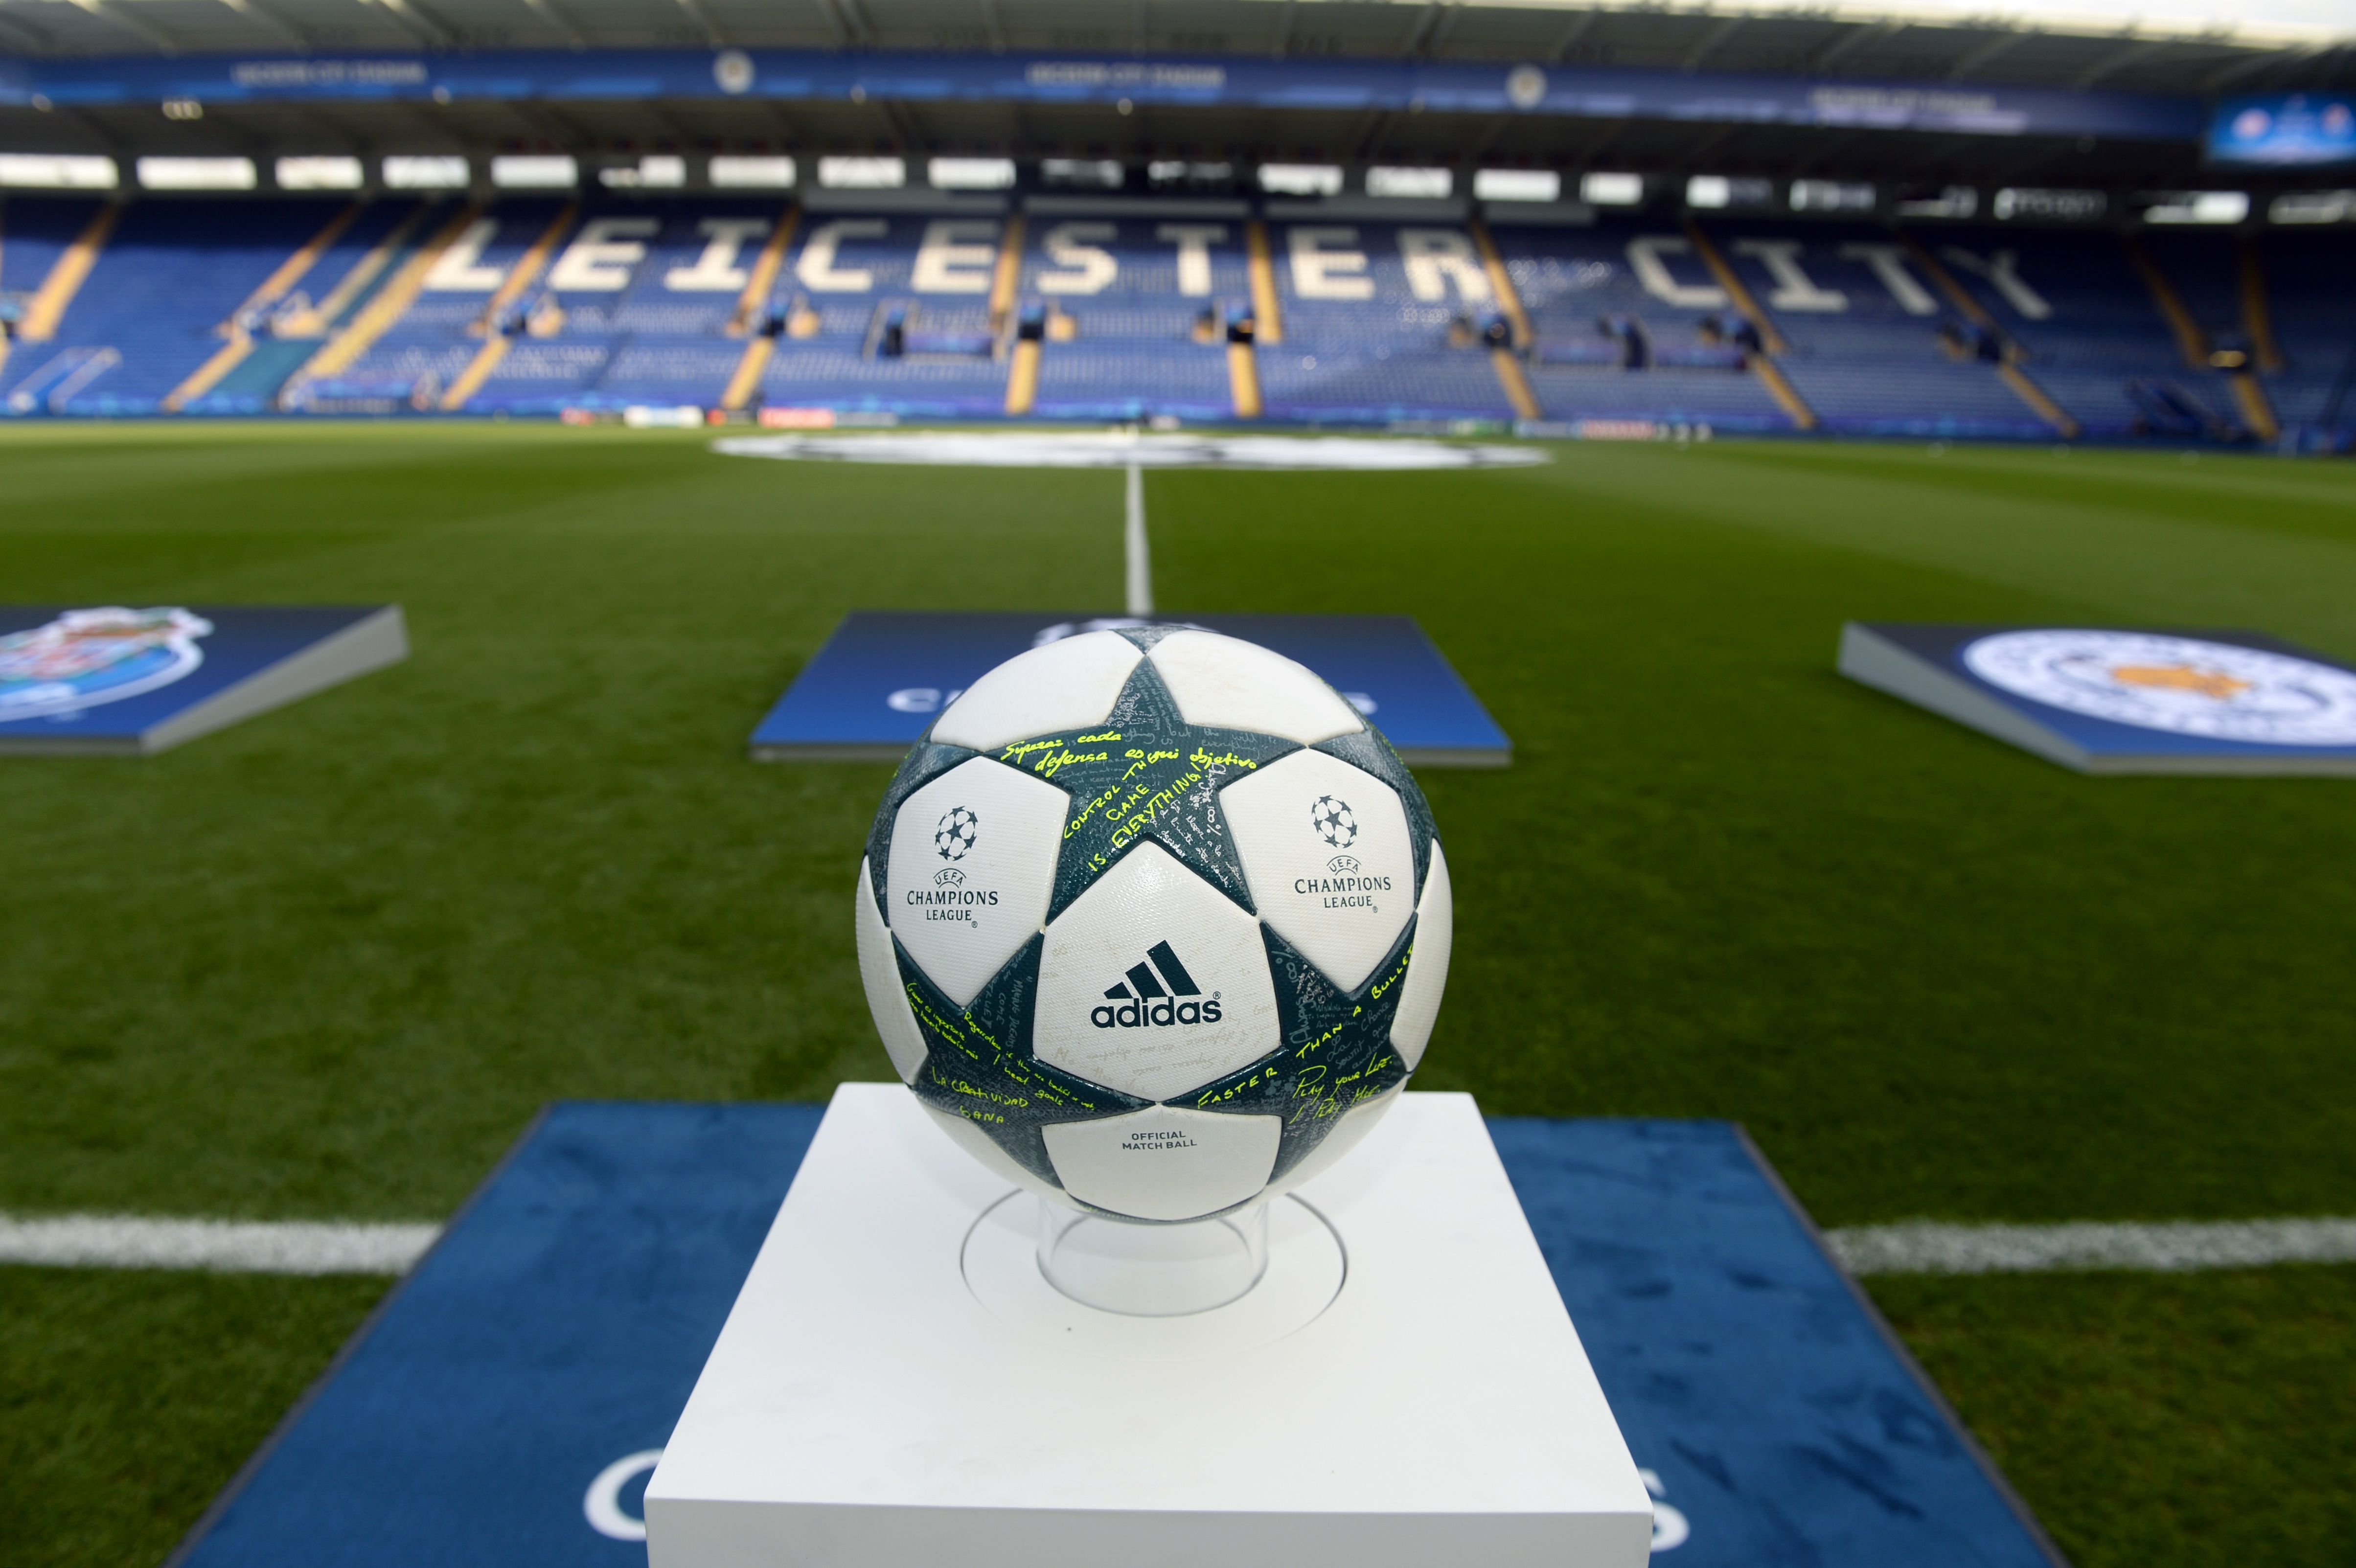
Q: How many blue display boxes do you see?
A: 3